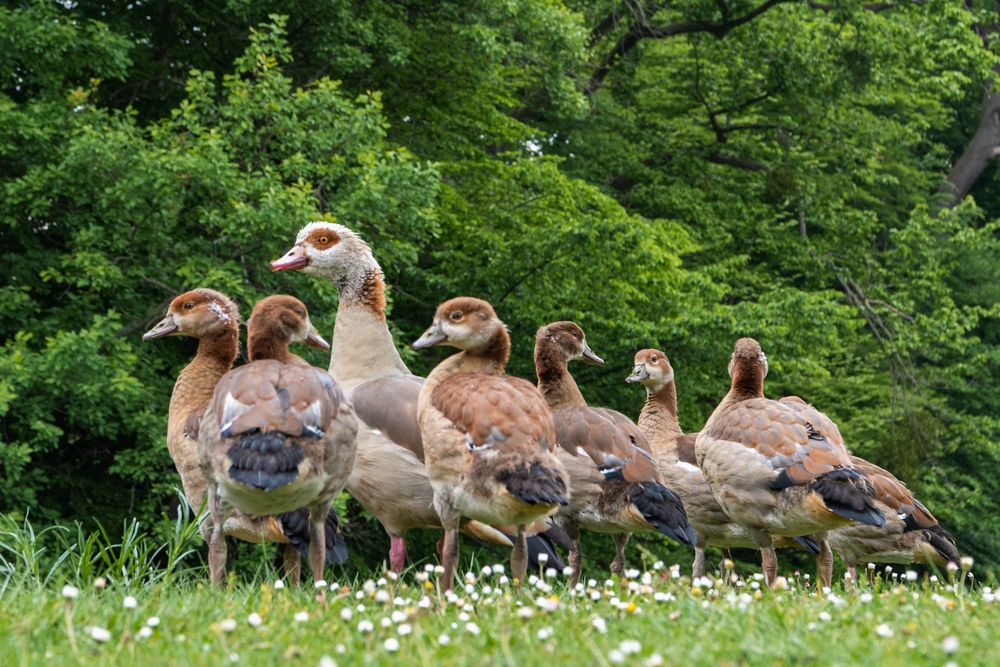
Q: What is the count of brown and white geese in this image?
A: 8